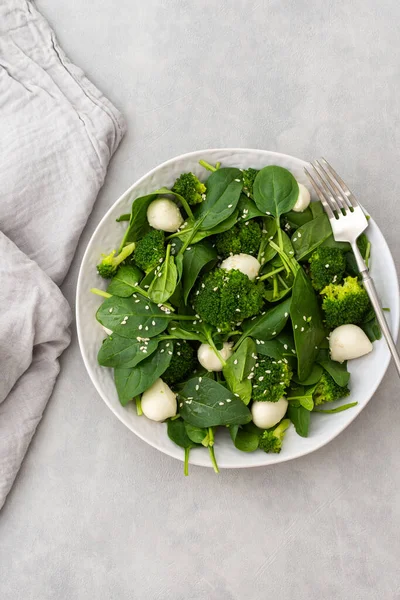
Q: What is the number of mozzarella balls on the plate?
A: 7